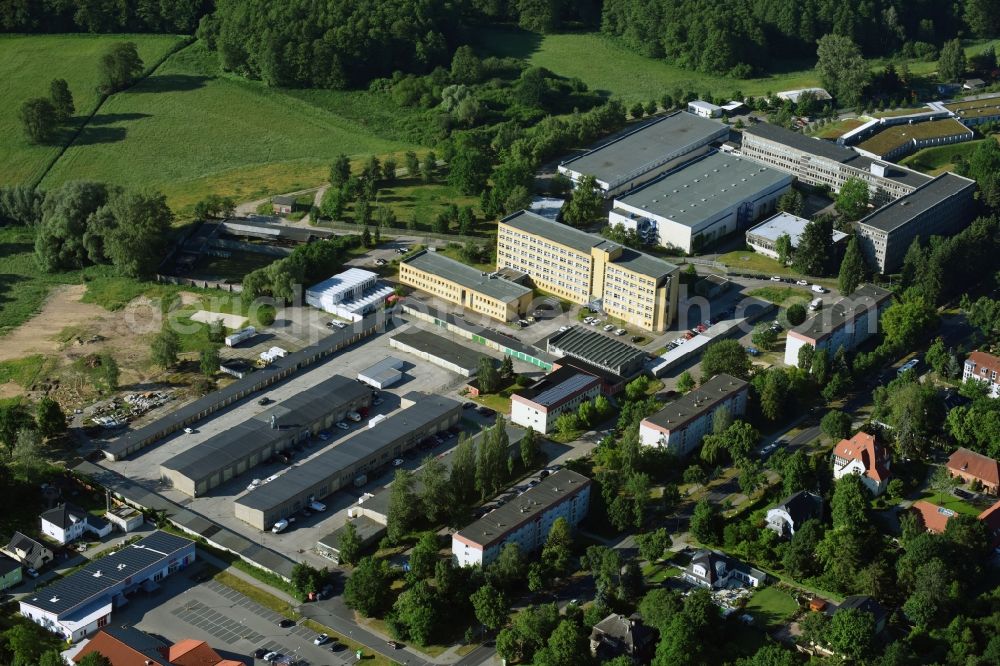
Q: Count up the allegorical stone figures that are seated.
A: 0